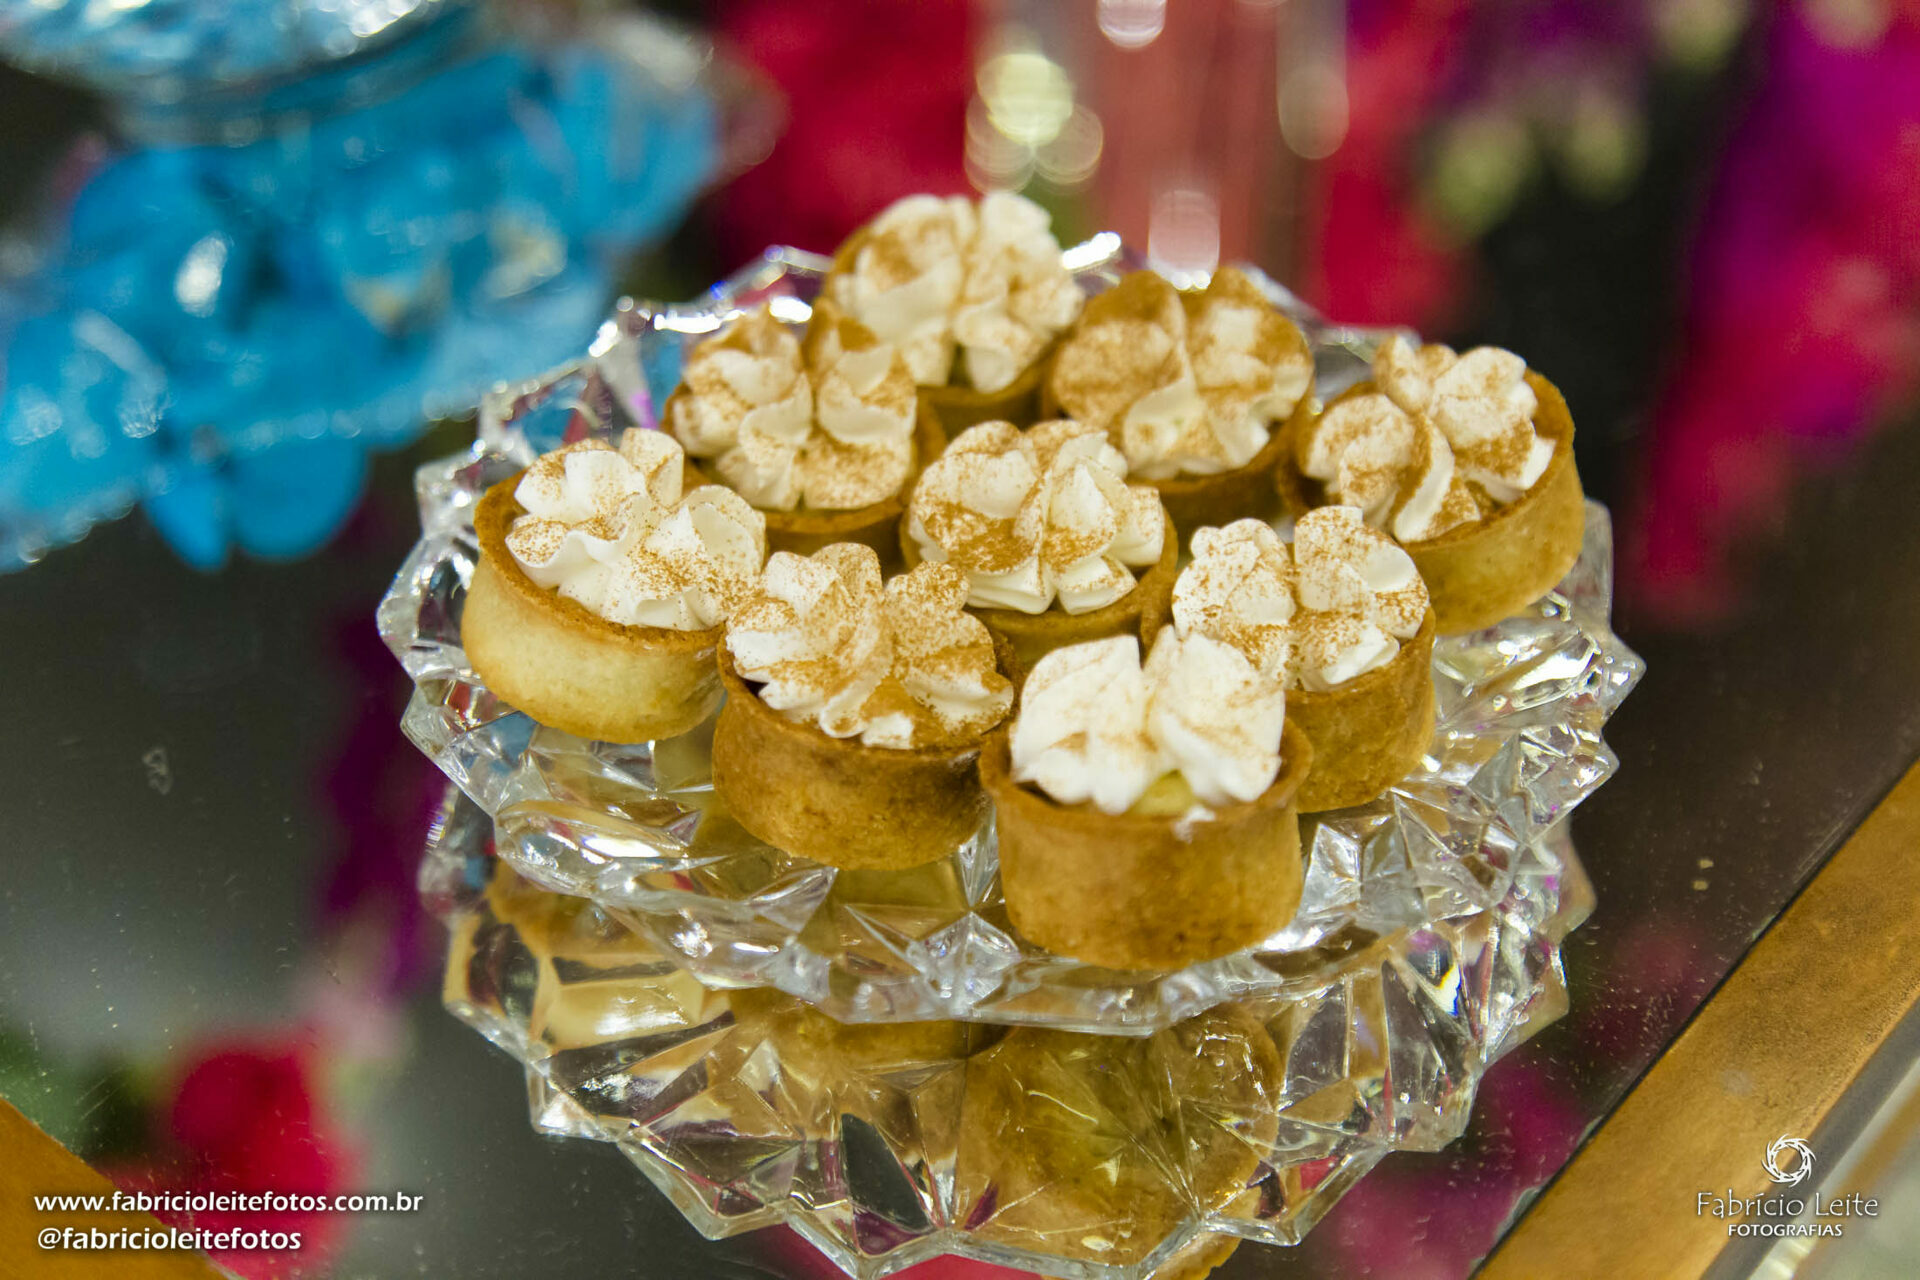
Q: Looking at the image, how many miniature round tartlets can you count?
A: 9